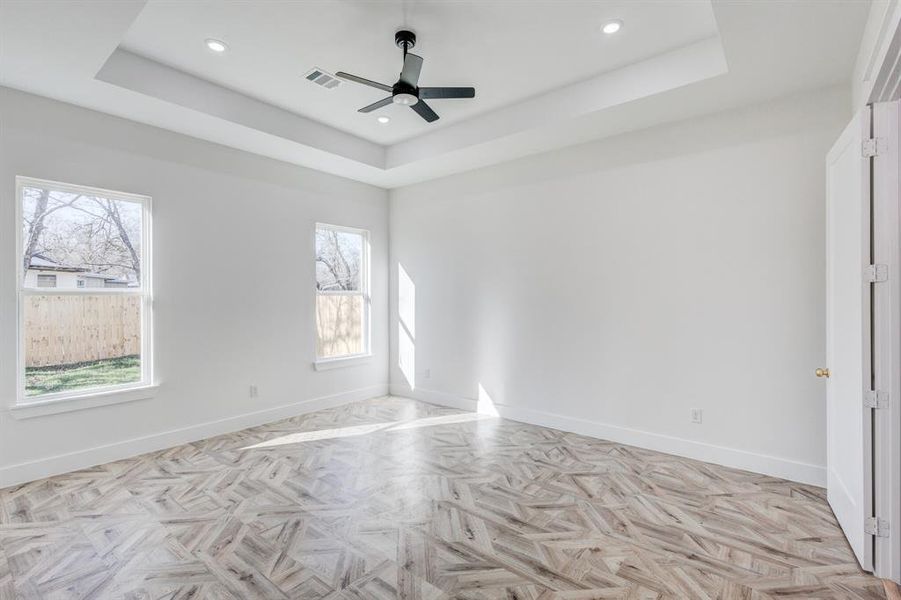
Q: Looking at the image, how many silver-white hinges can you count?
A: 4